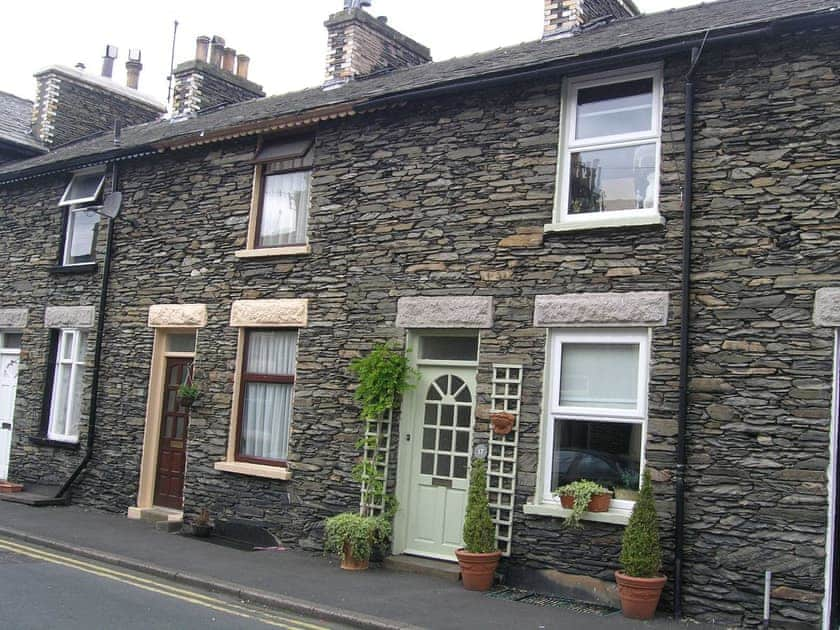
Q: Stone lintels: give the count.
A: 7